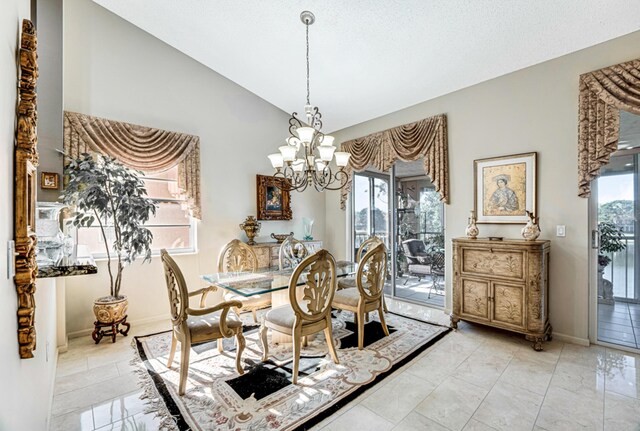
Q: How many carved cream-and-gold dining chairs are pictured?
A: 6